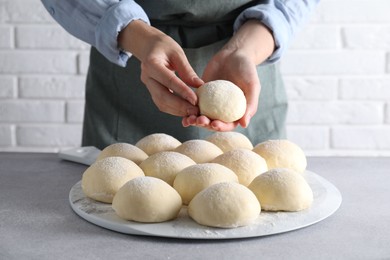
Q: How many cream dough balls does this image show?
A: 13